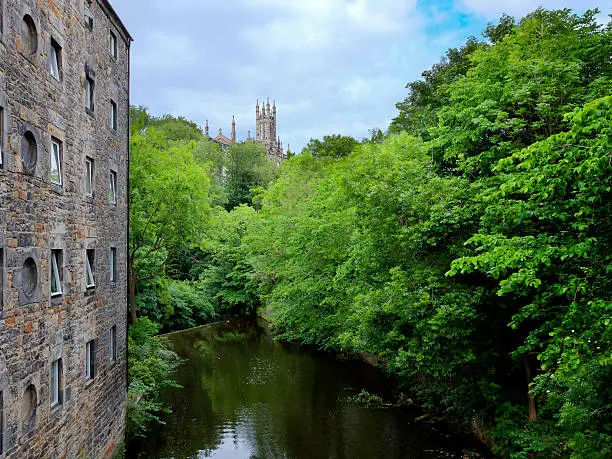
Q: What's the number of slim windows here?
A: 14